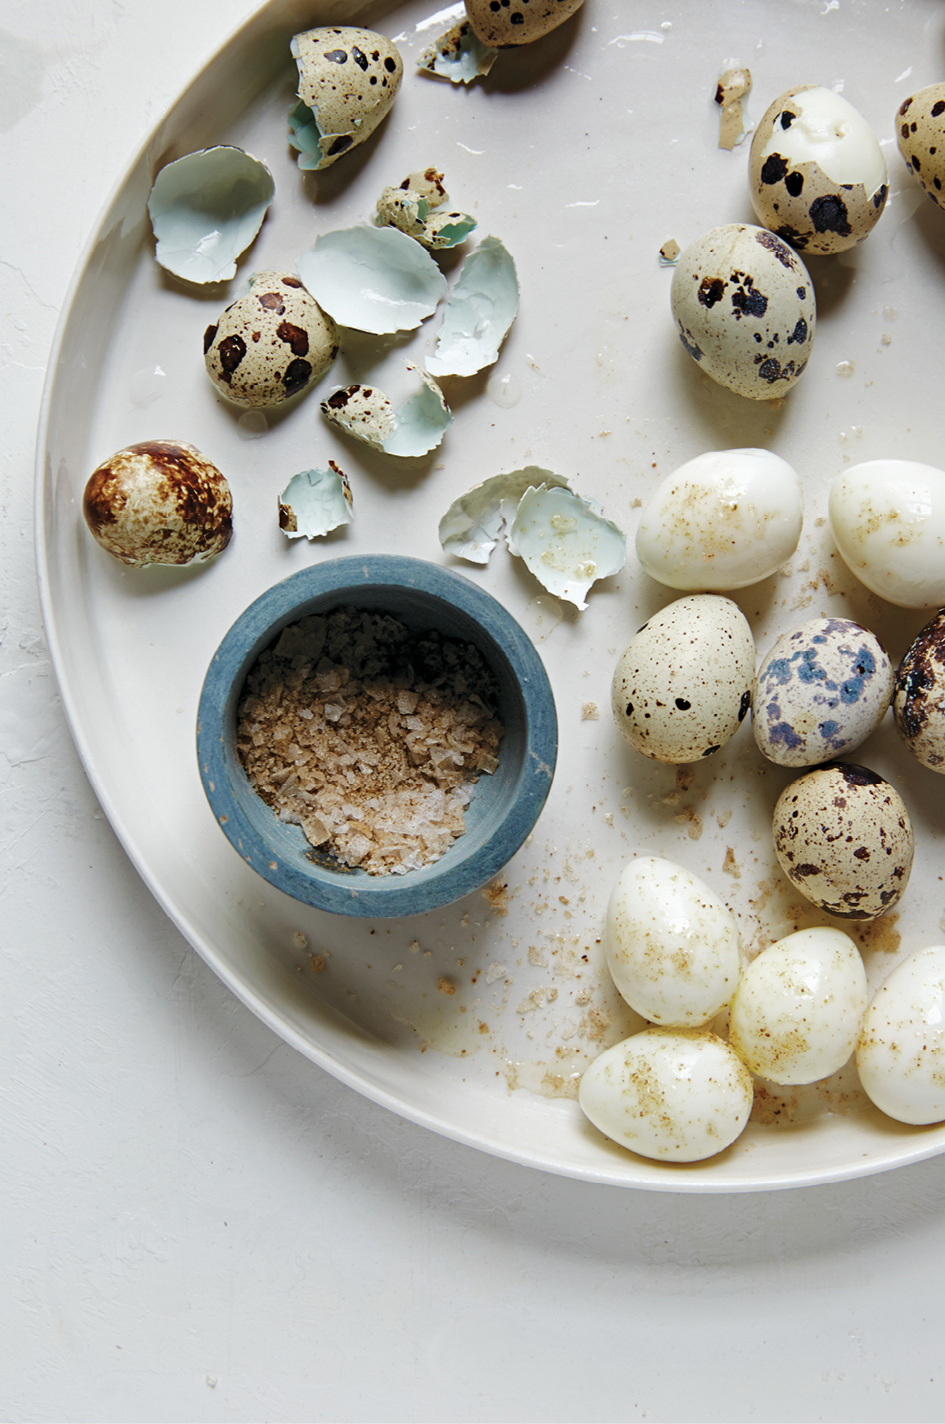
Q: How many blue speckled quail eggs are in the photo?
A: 1